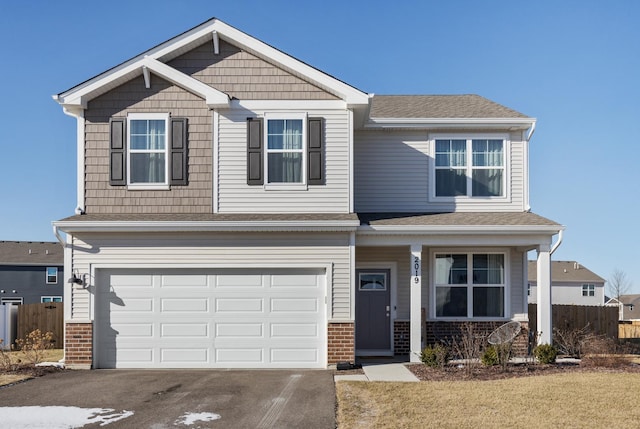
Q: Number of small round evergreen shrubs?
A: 3